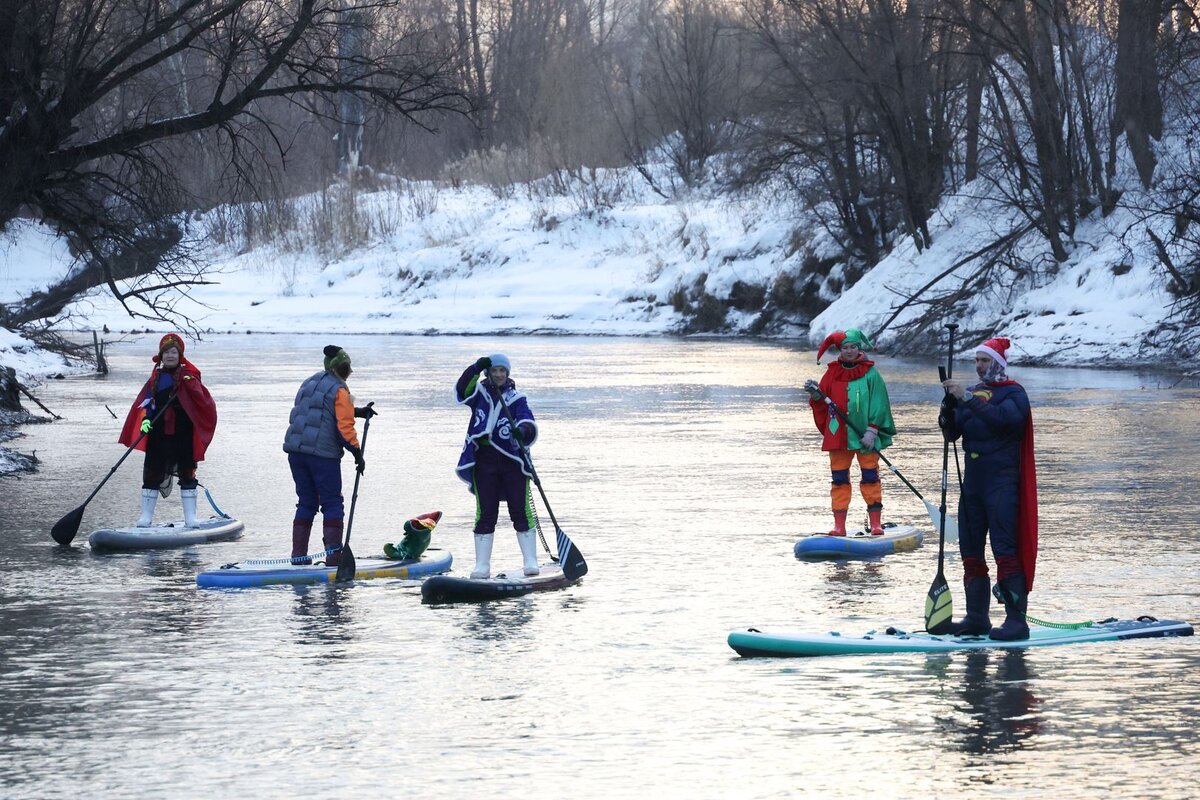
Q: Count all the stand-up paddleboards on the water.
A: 5